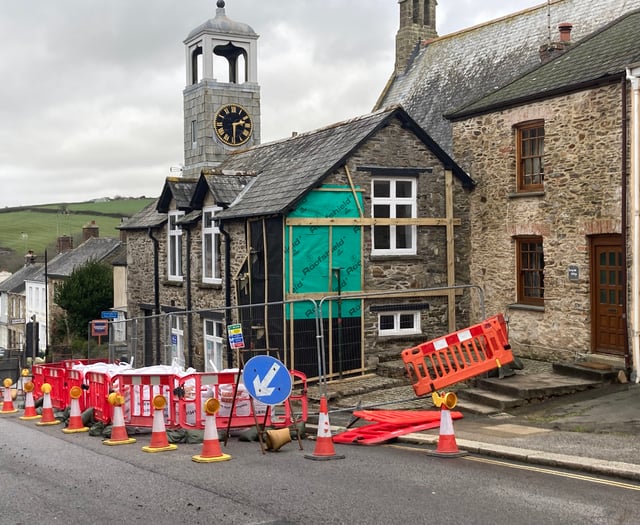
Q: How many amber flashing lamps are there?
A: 9